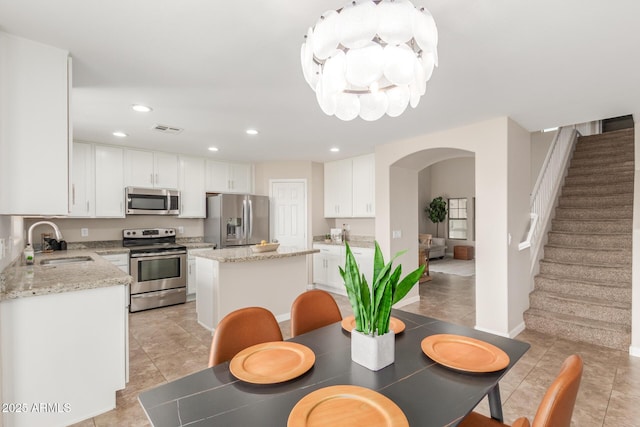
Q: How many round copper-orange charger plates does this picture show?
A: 4